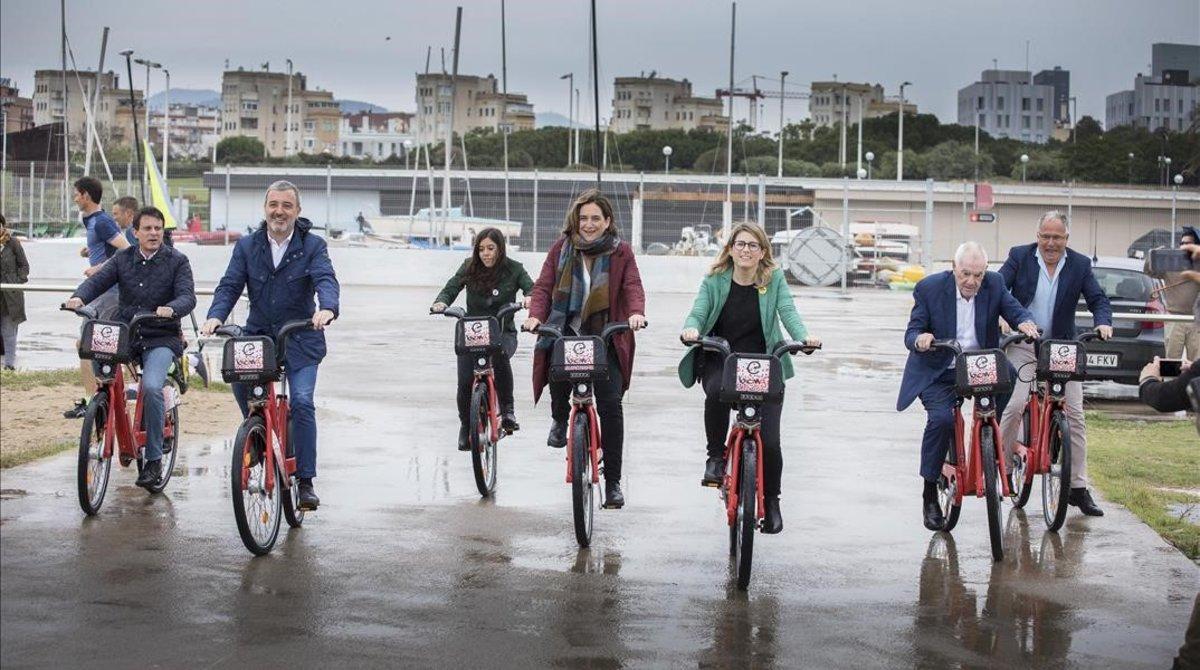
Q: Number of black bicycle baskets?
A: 7